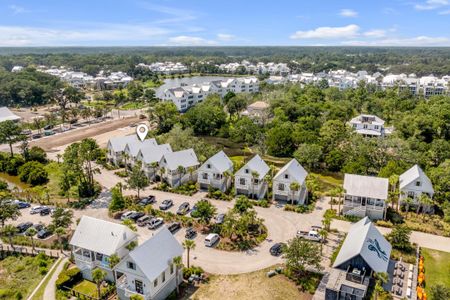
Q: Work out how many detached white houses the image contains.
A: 12